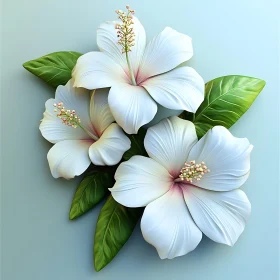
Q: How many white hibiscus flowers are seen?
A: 3